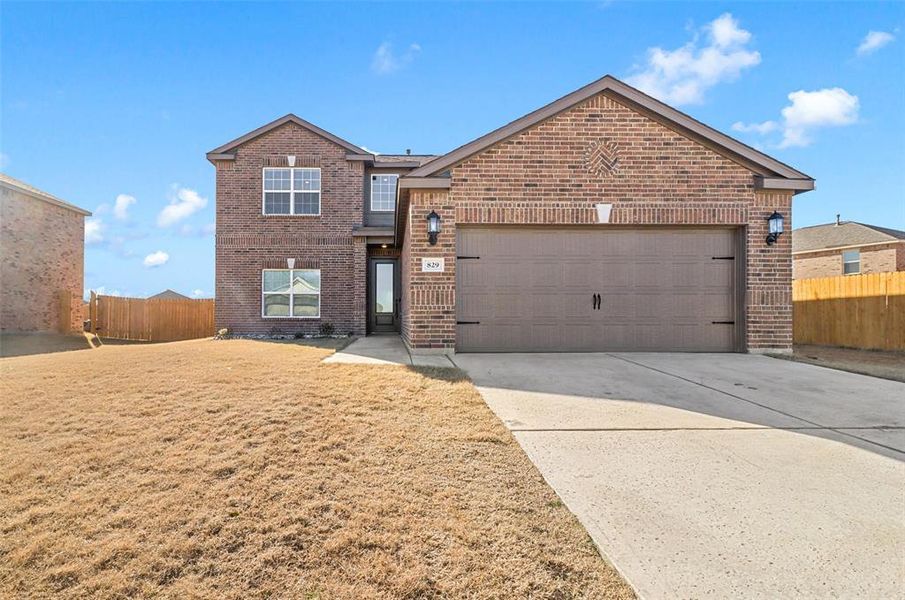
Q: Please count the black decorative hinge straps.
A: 4